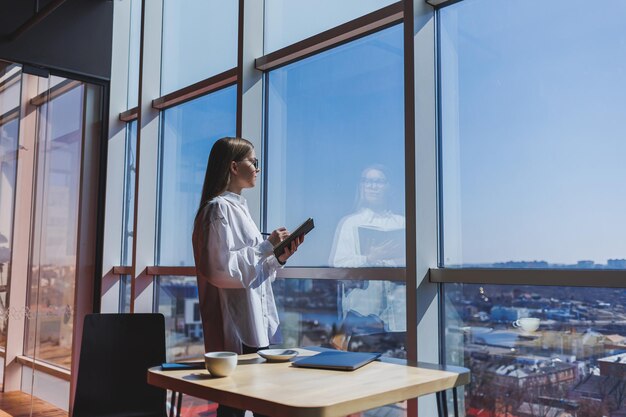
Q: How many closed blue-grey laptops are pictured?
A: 1